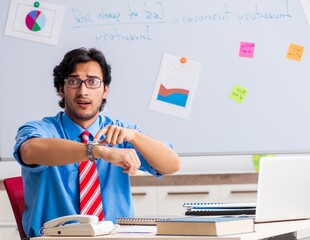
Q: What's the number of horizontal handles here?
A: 3